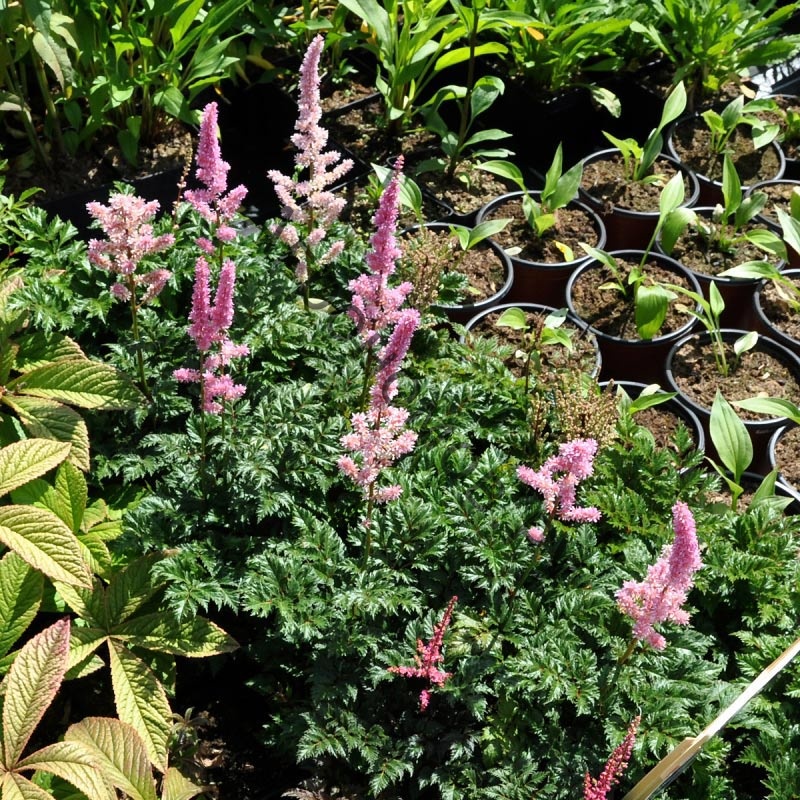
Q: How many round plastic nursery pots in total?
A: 14